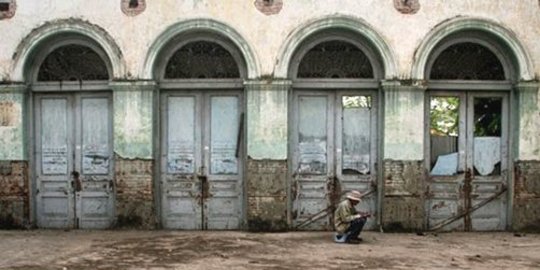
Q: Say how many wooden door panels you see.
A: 8